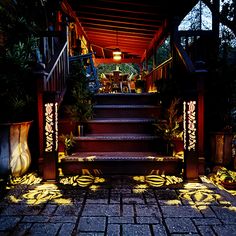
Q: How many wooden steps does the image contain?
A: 5